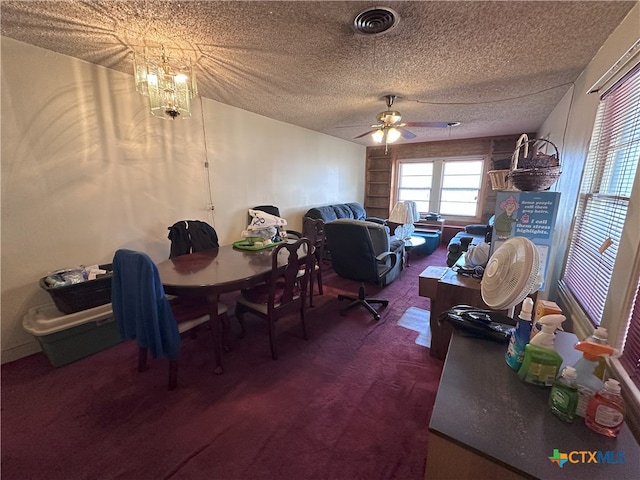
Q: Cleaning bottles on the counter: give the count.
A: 6